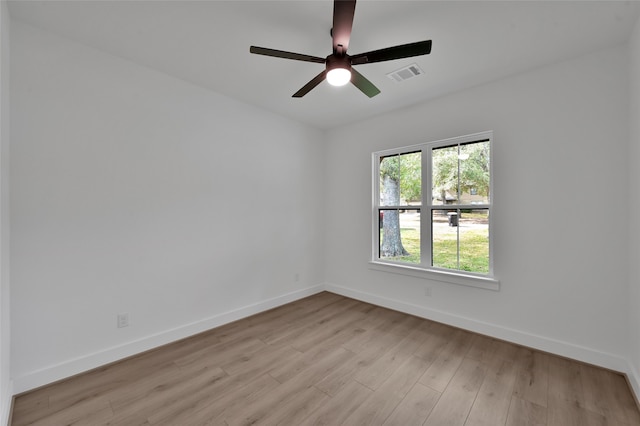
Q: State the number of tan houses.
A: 1